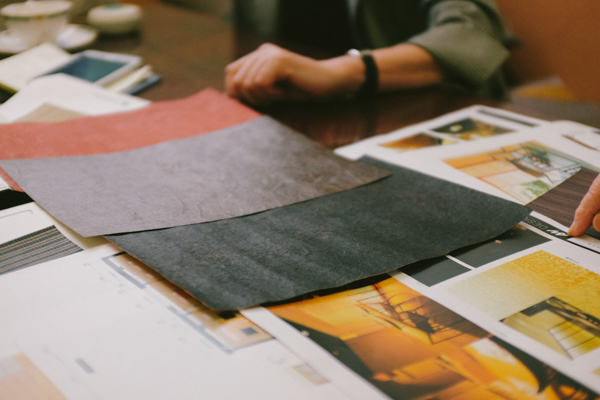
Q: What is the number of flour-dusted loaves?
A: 0